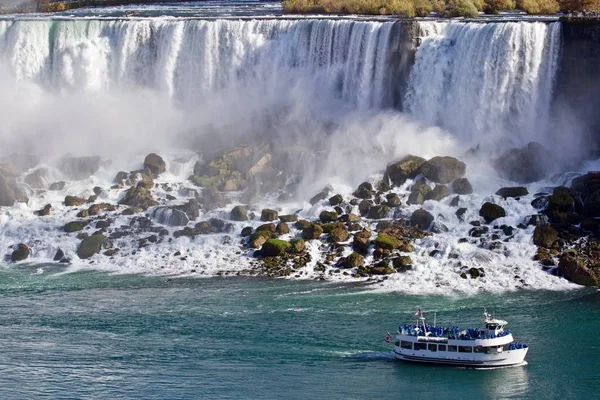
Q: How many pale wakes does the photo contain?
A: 1